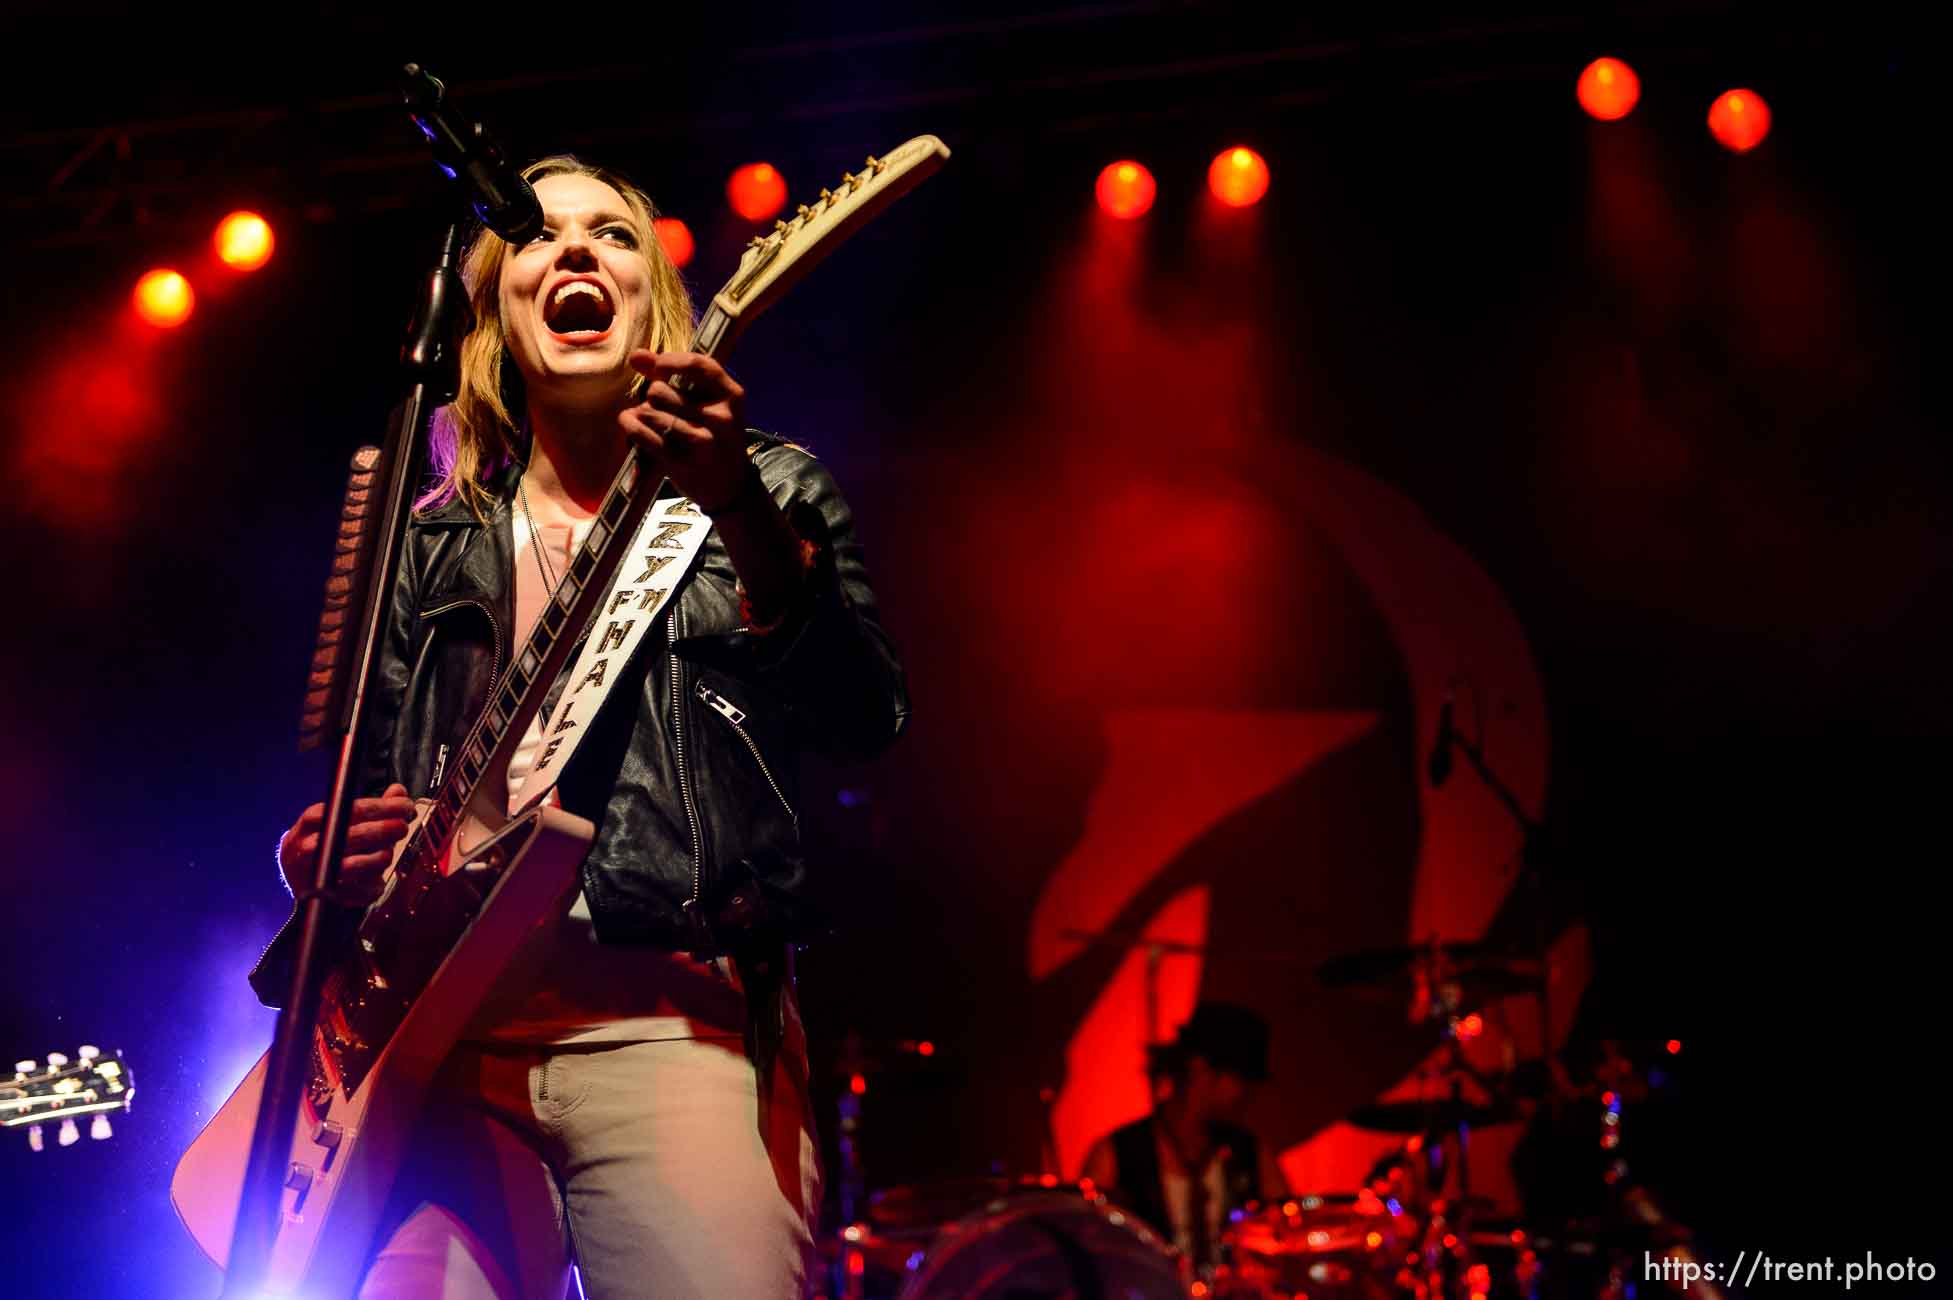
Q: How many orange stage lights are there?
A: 8